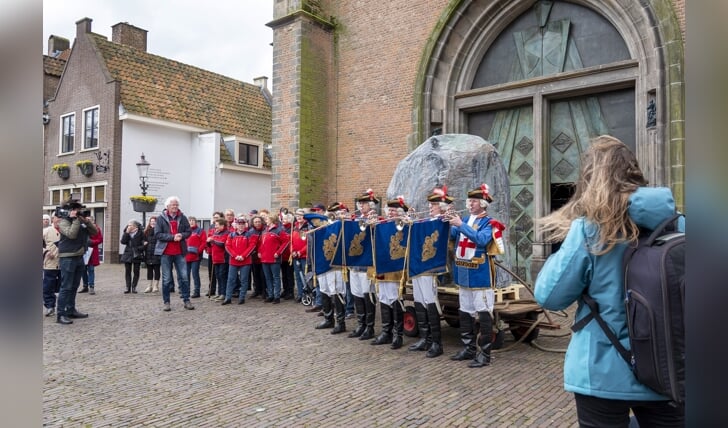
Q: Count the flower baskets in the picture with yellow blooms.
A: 3